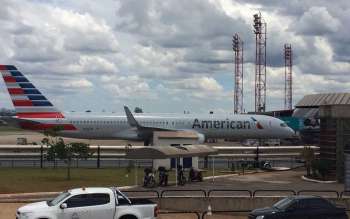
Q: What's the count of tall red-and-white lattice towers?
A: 3